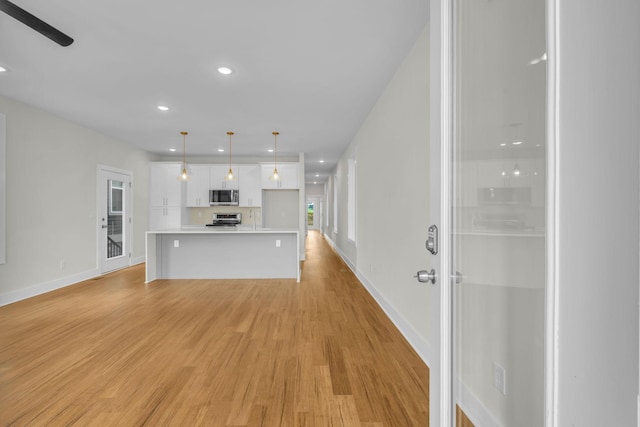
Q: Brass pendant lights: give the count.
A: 3